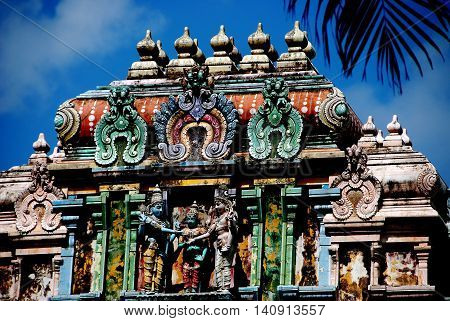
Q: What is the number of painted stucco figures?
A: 3